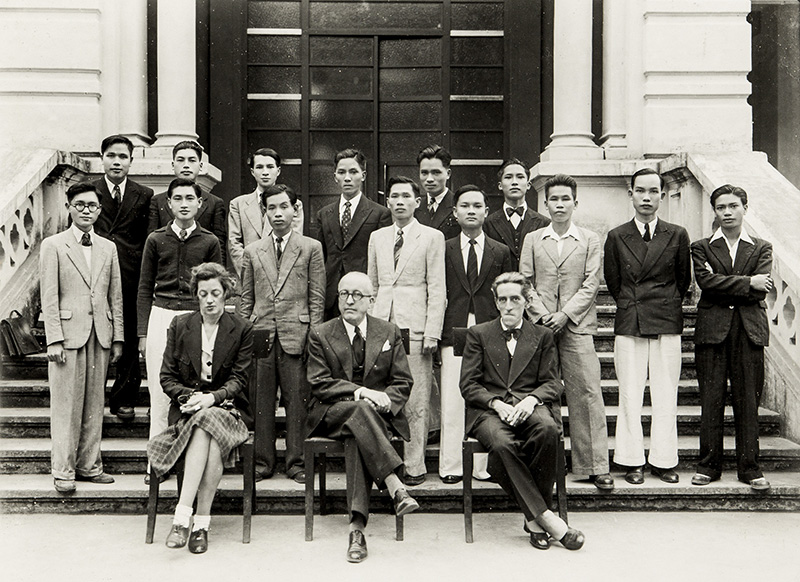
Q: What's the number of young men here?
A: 14